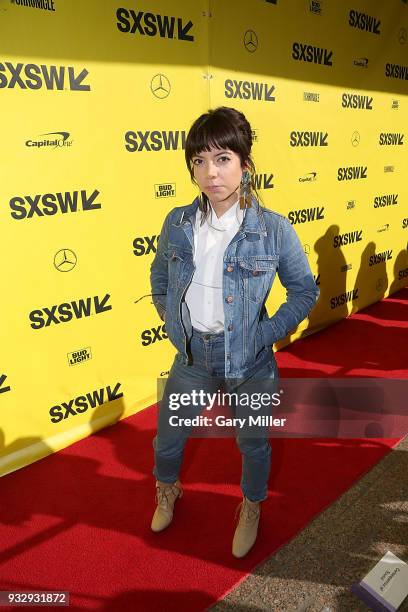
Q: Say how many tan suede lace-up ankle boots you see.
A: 2